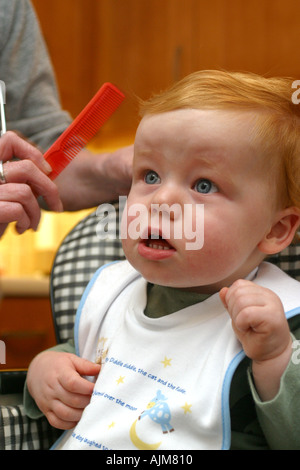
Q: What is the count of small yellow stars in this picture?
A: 4